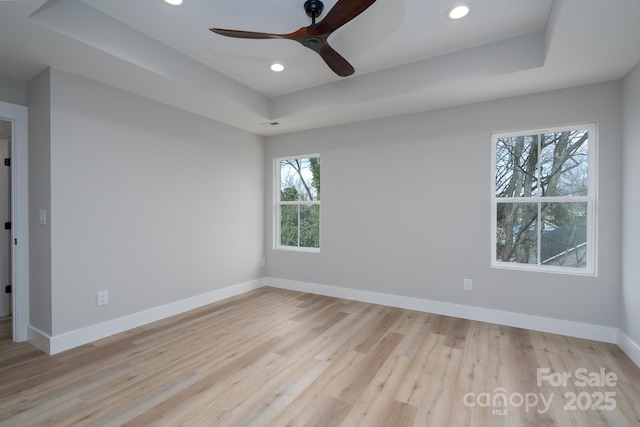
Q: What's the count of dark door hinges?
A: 3